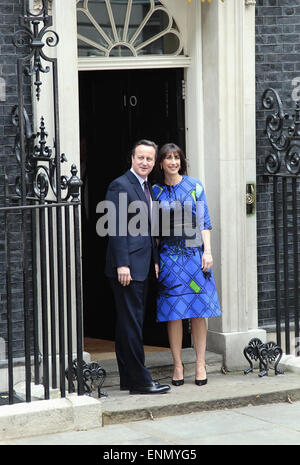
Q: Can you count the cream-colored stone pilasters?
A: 2